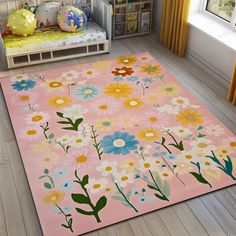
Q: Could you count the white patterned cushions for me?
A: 1